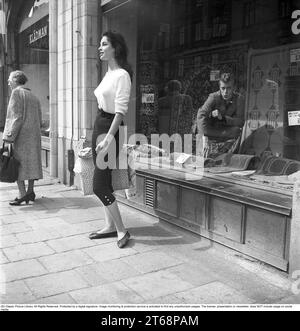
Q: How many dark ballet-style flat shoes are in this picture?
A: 2